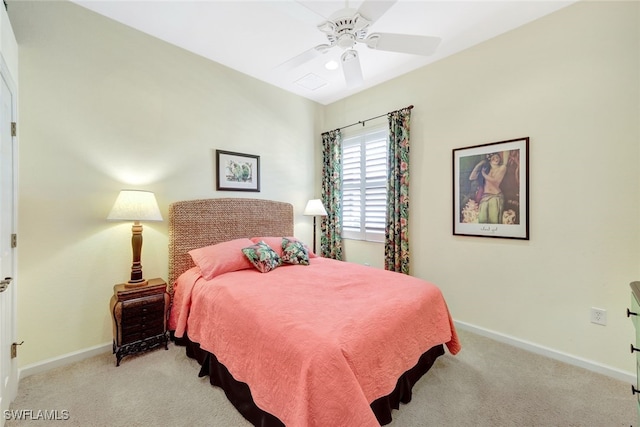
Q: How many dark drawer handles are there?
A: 3